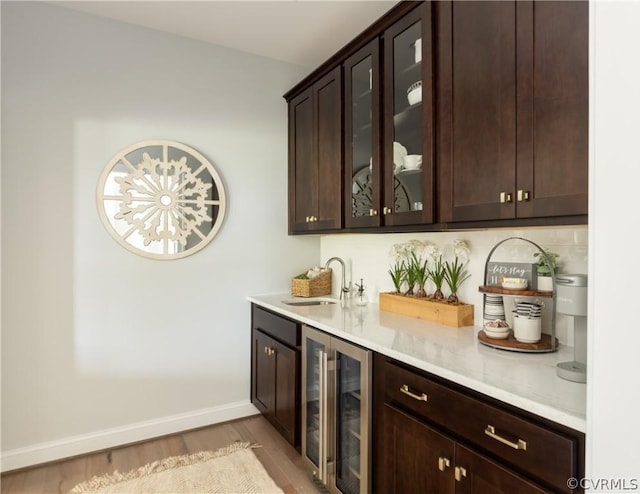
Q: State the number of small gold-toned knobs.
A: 10